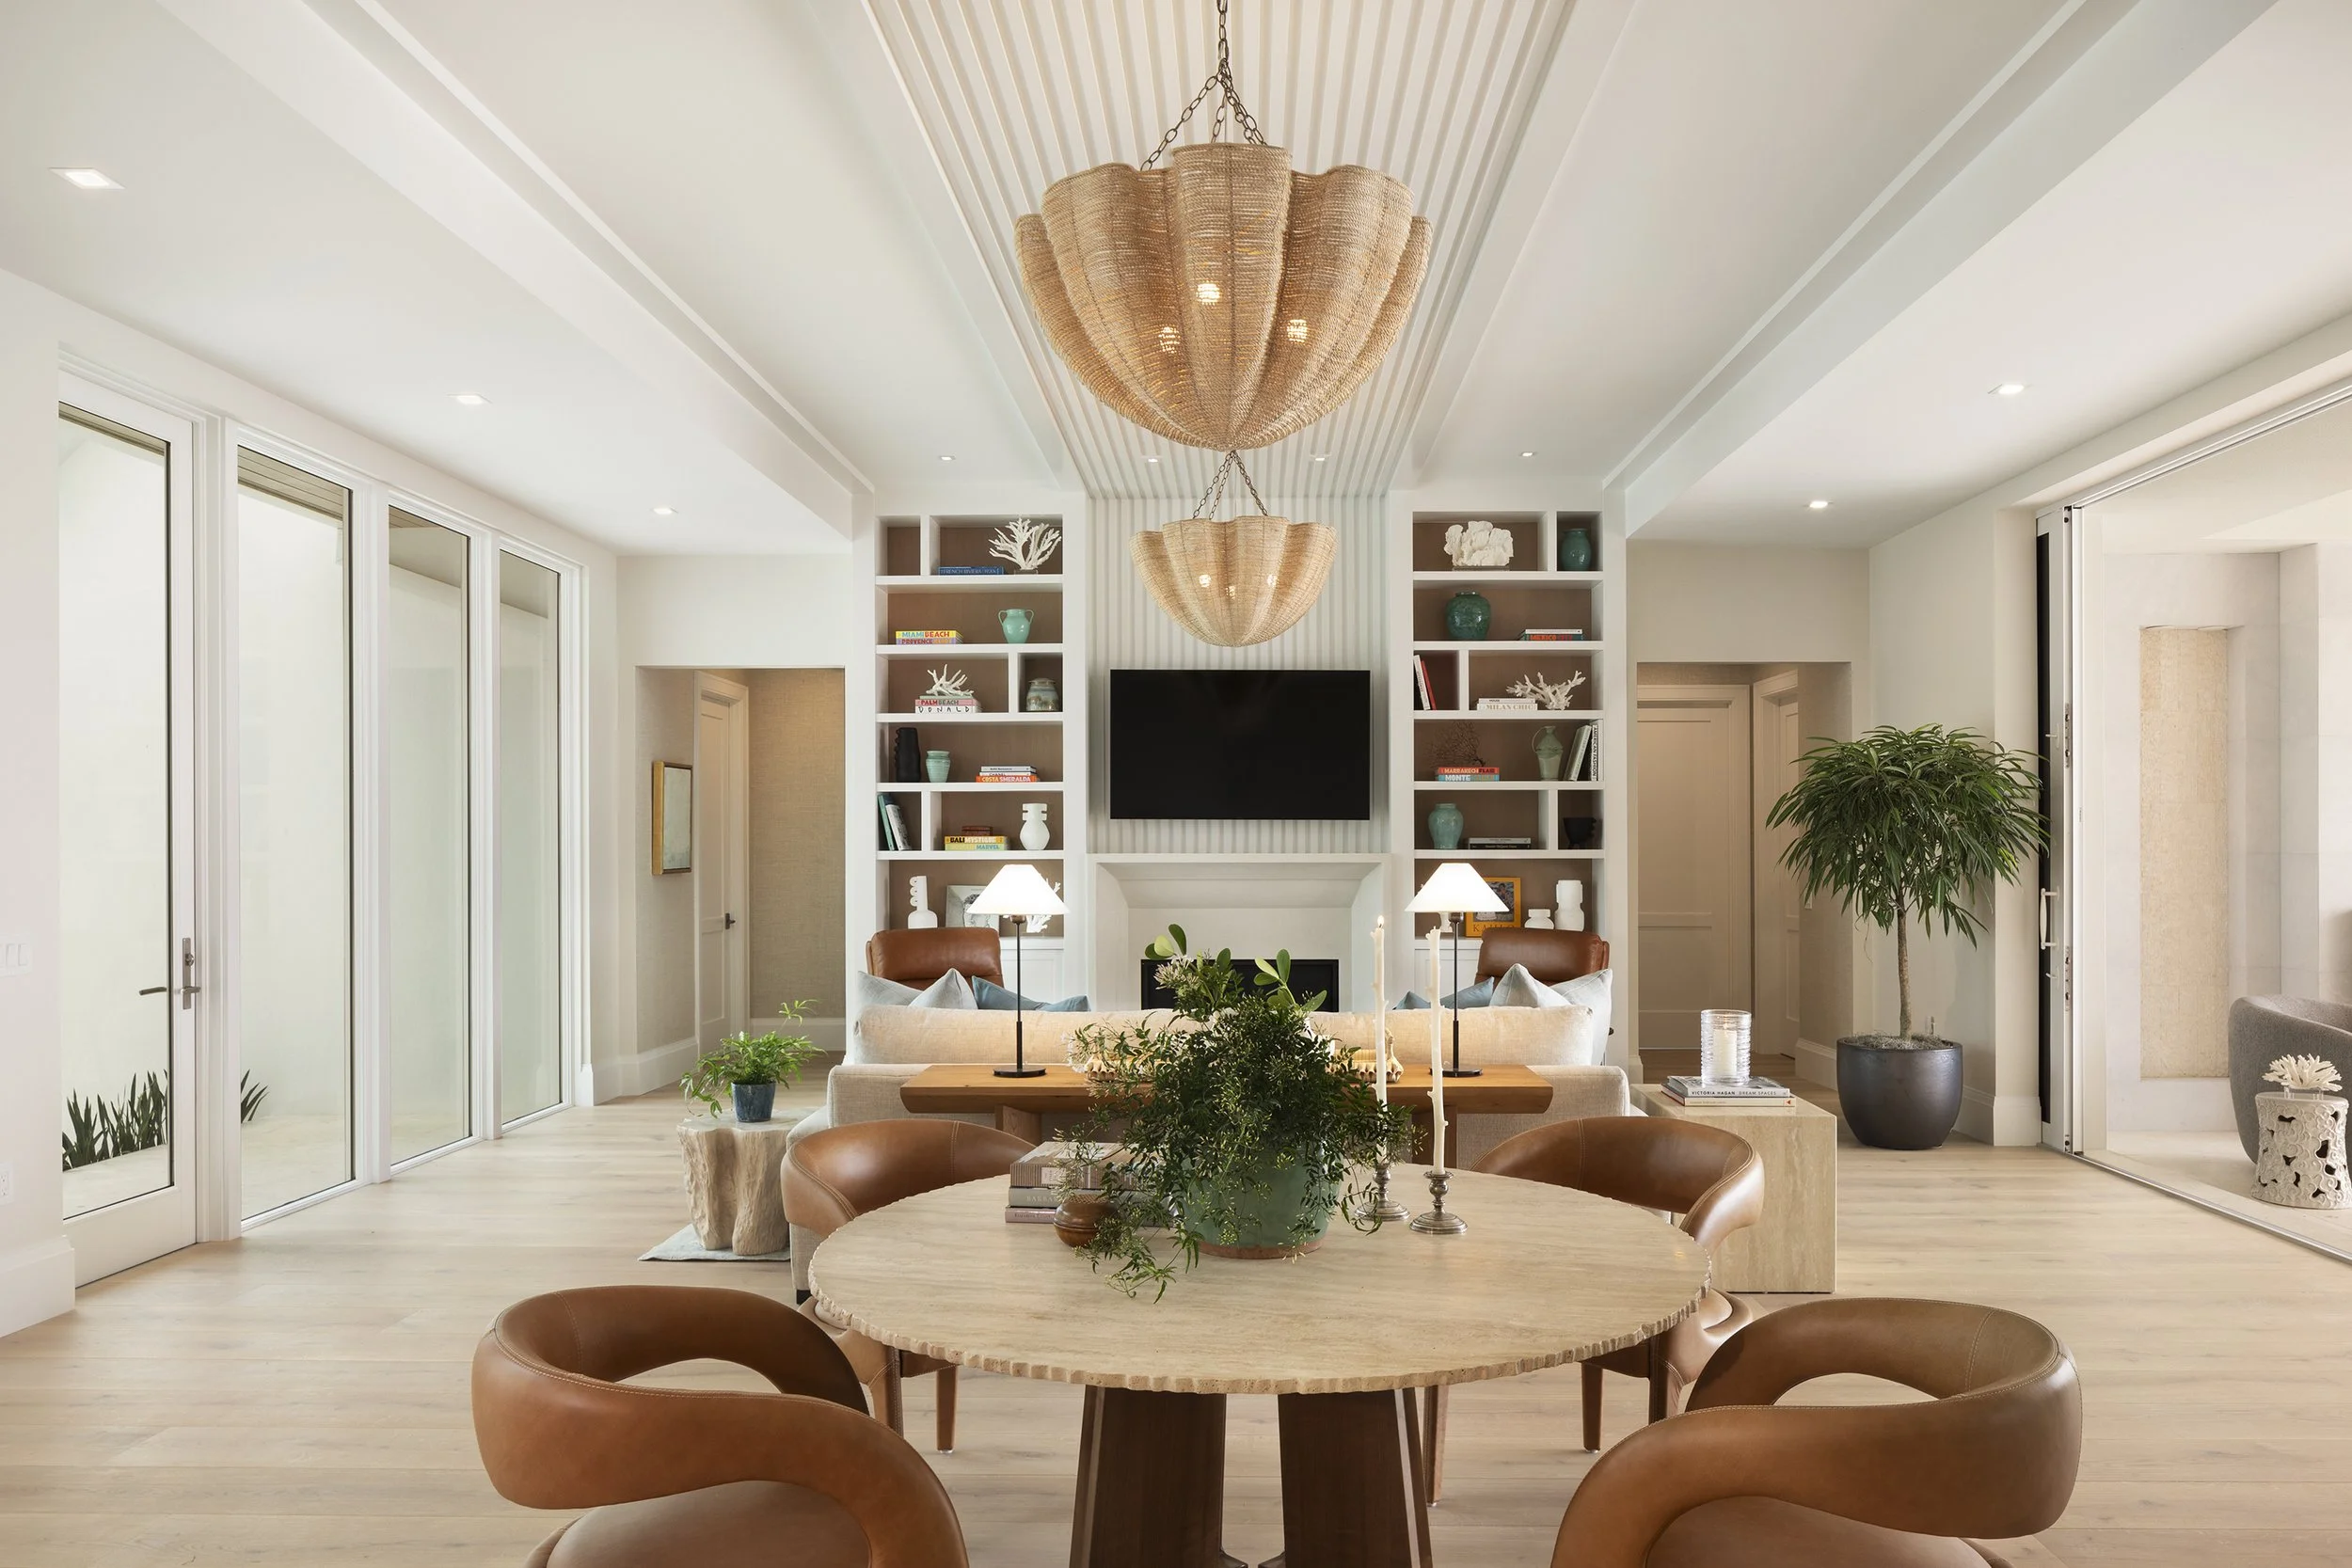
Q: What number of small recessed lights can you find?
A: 9